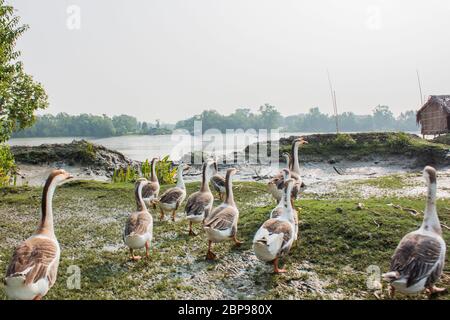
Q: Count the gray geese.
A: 12